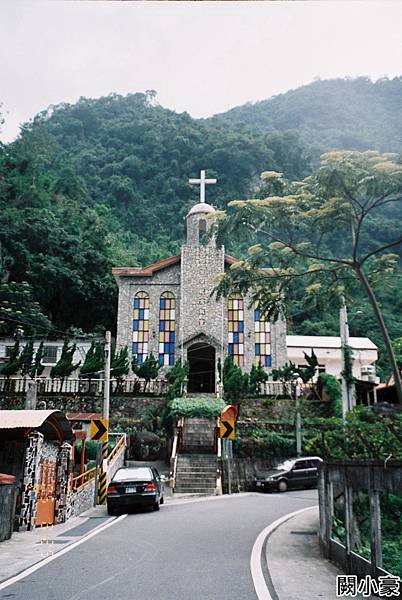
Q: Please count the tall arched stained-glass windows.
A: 4